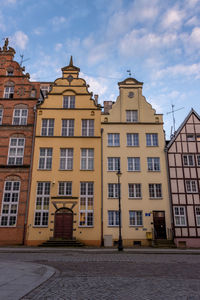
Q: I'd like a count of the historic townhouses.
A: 4